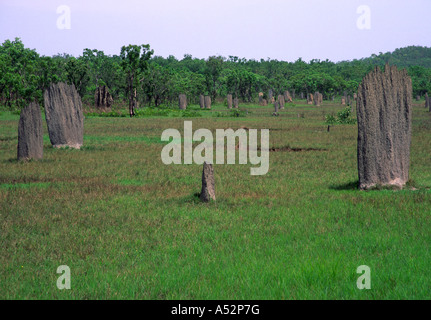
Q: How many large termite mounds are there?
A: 3